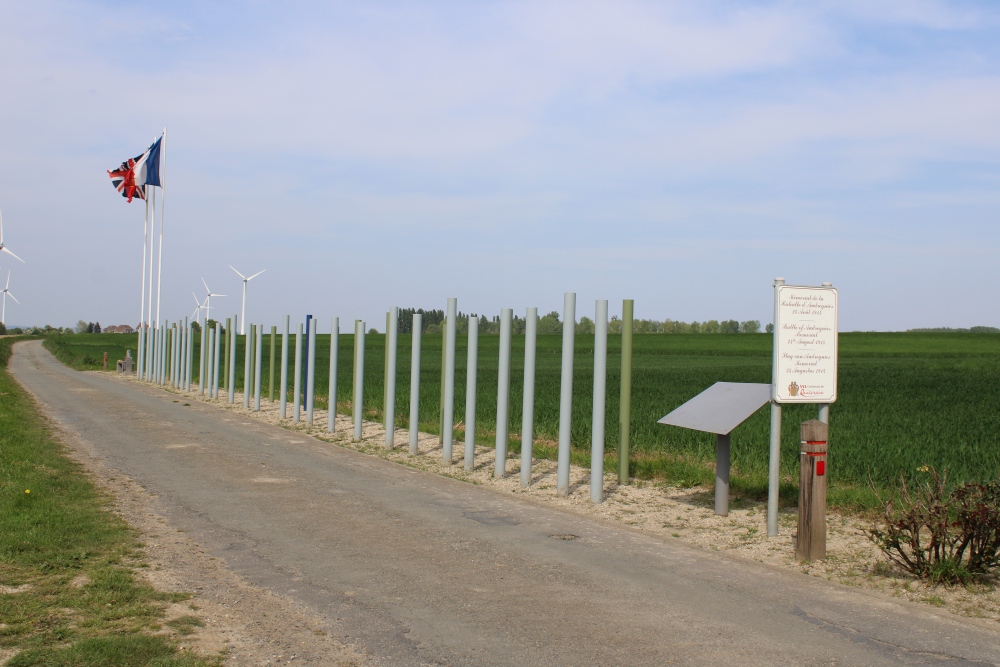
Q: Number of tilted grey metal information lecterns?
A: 1